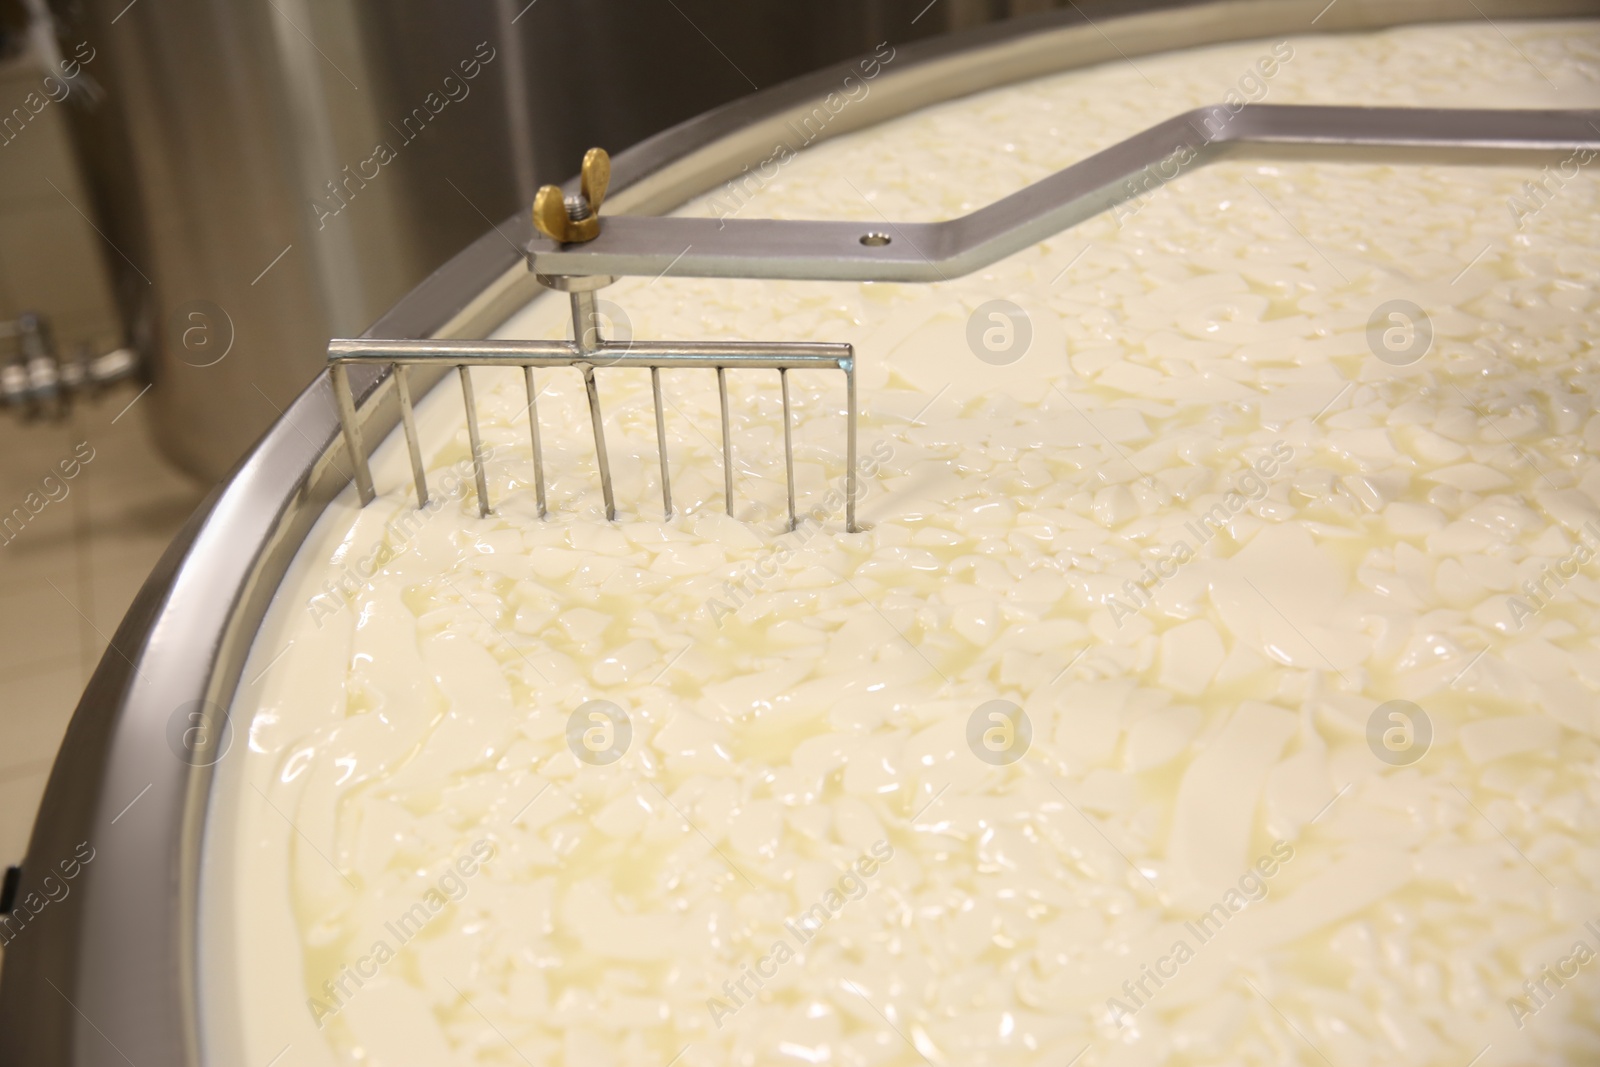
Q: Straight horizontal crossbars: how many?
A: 1